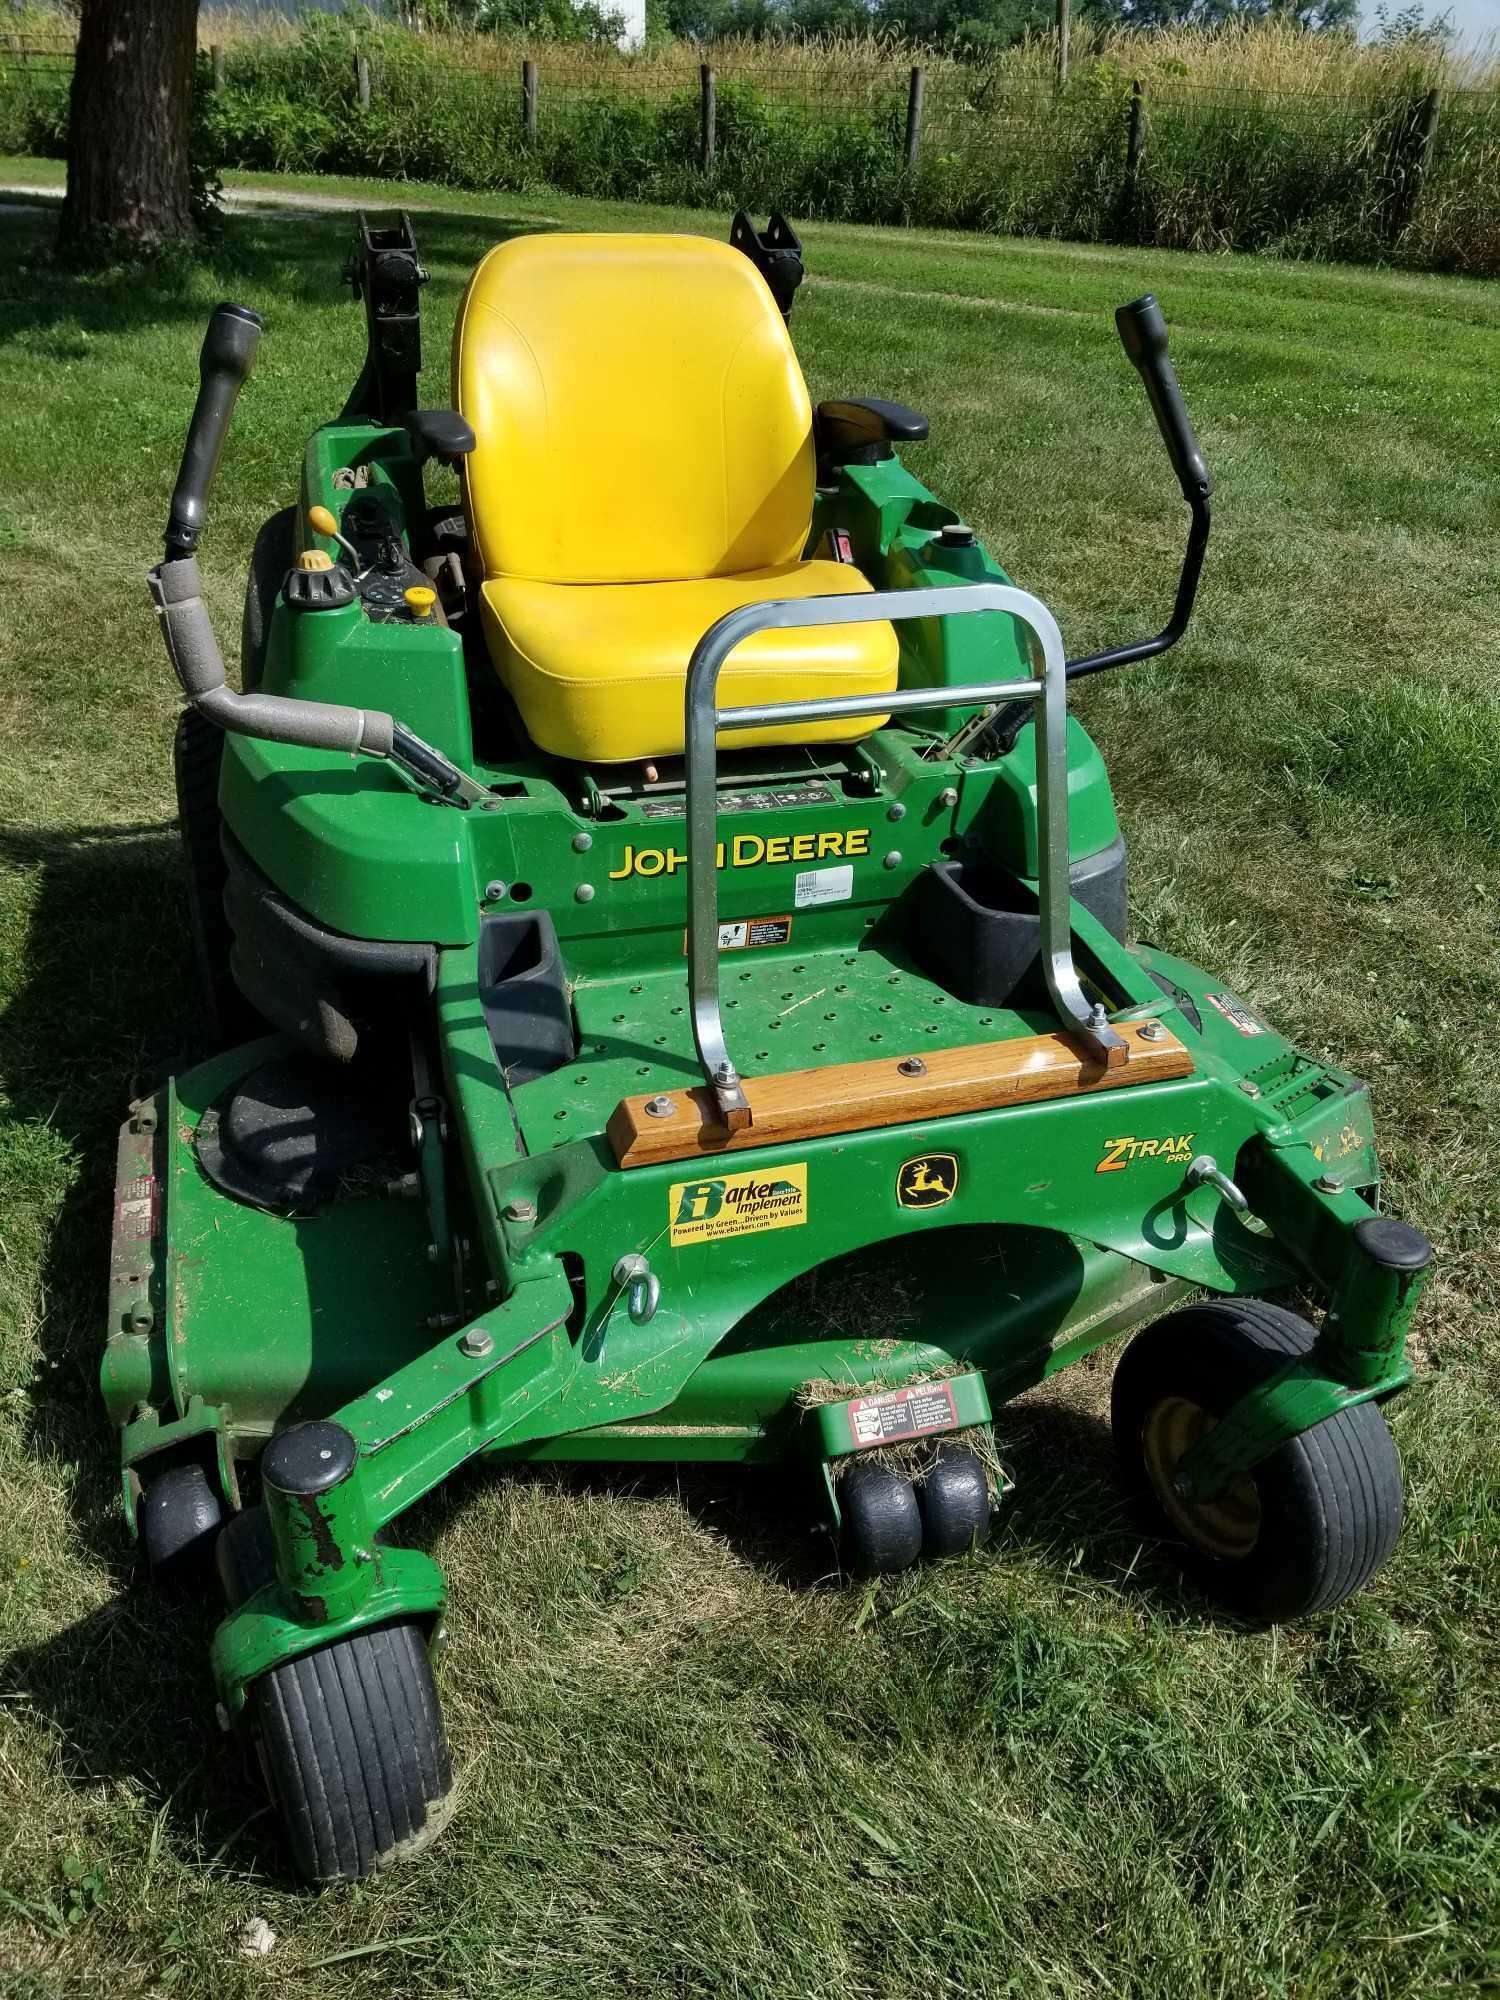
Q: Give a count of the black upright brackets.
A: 2